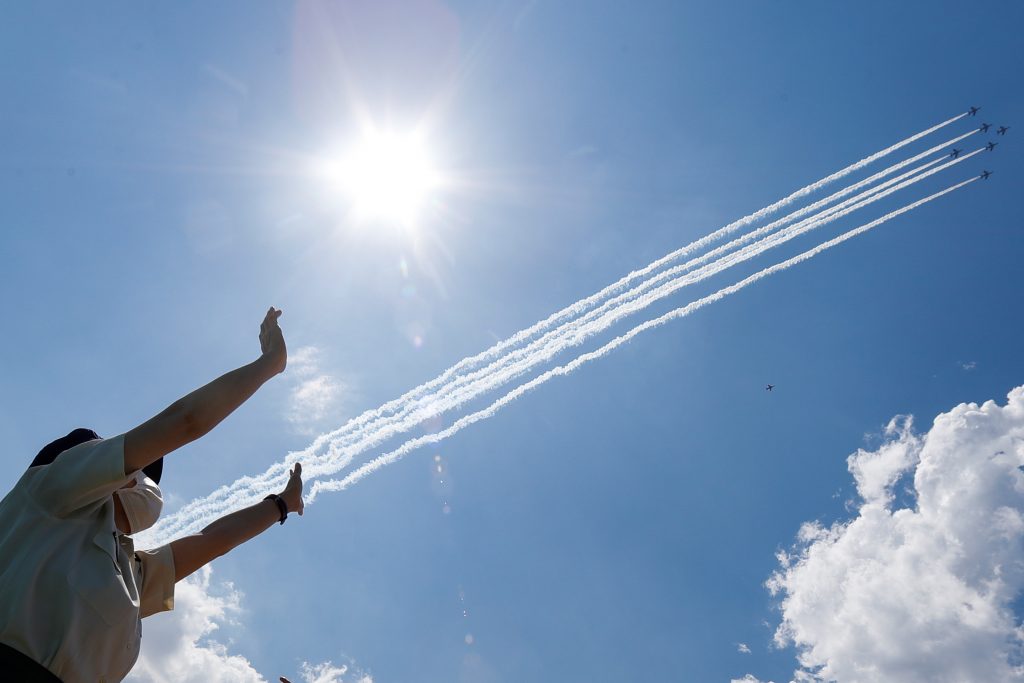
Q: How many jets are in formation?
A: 6